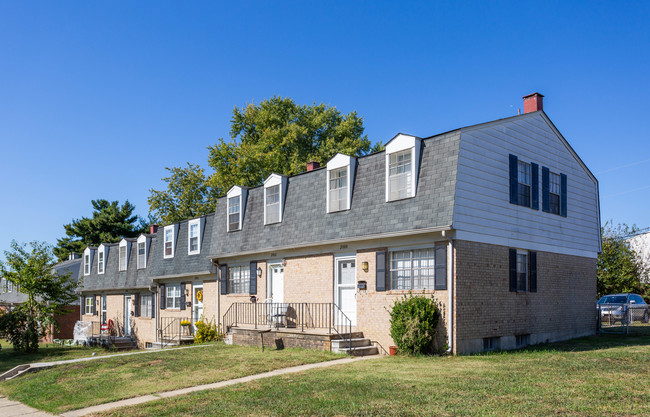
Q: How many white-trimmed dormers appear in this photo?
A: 10